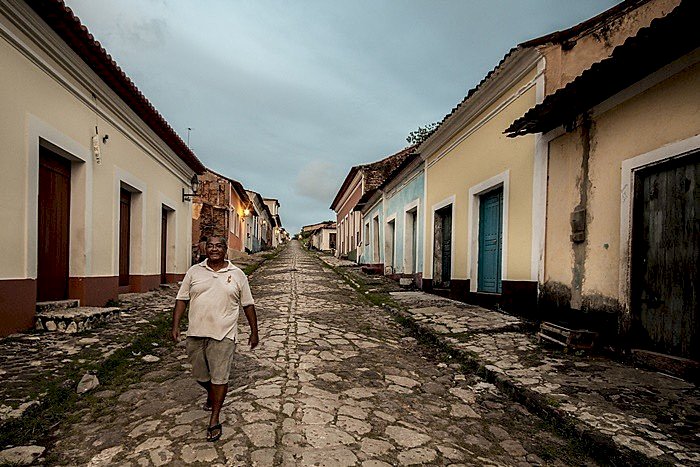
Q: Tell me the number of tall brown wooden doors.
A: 3